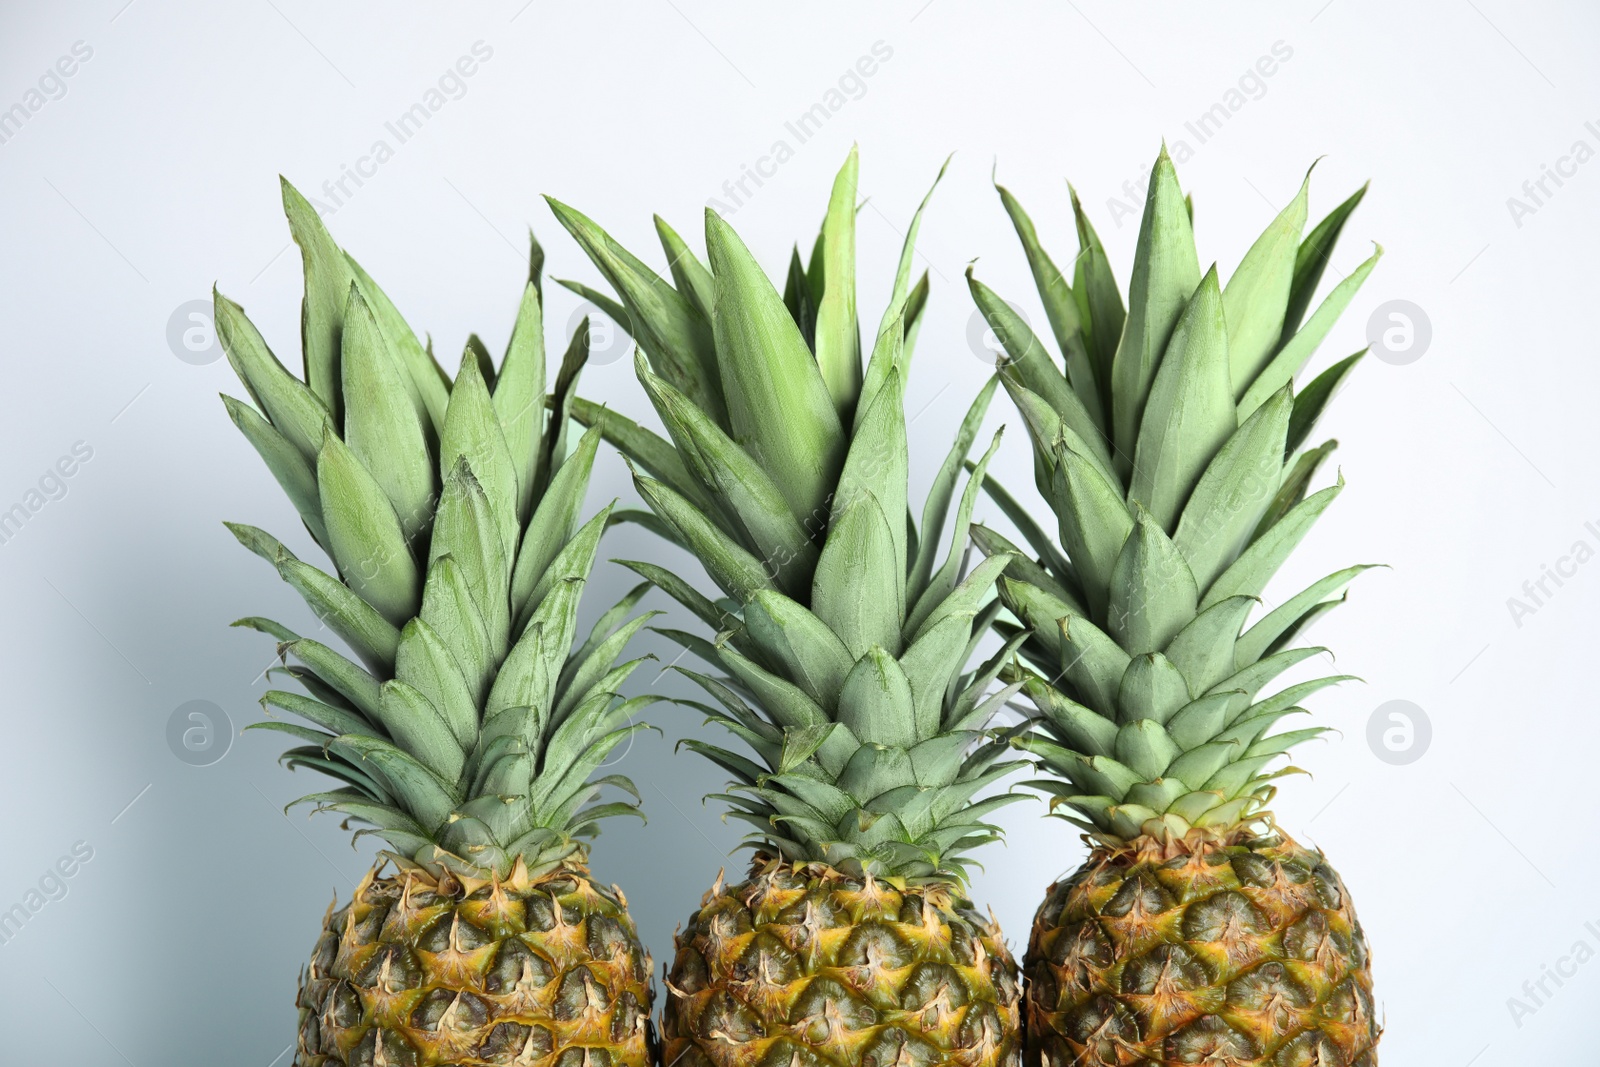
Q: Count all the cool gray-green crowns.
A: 3